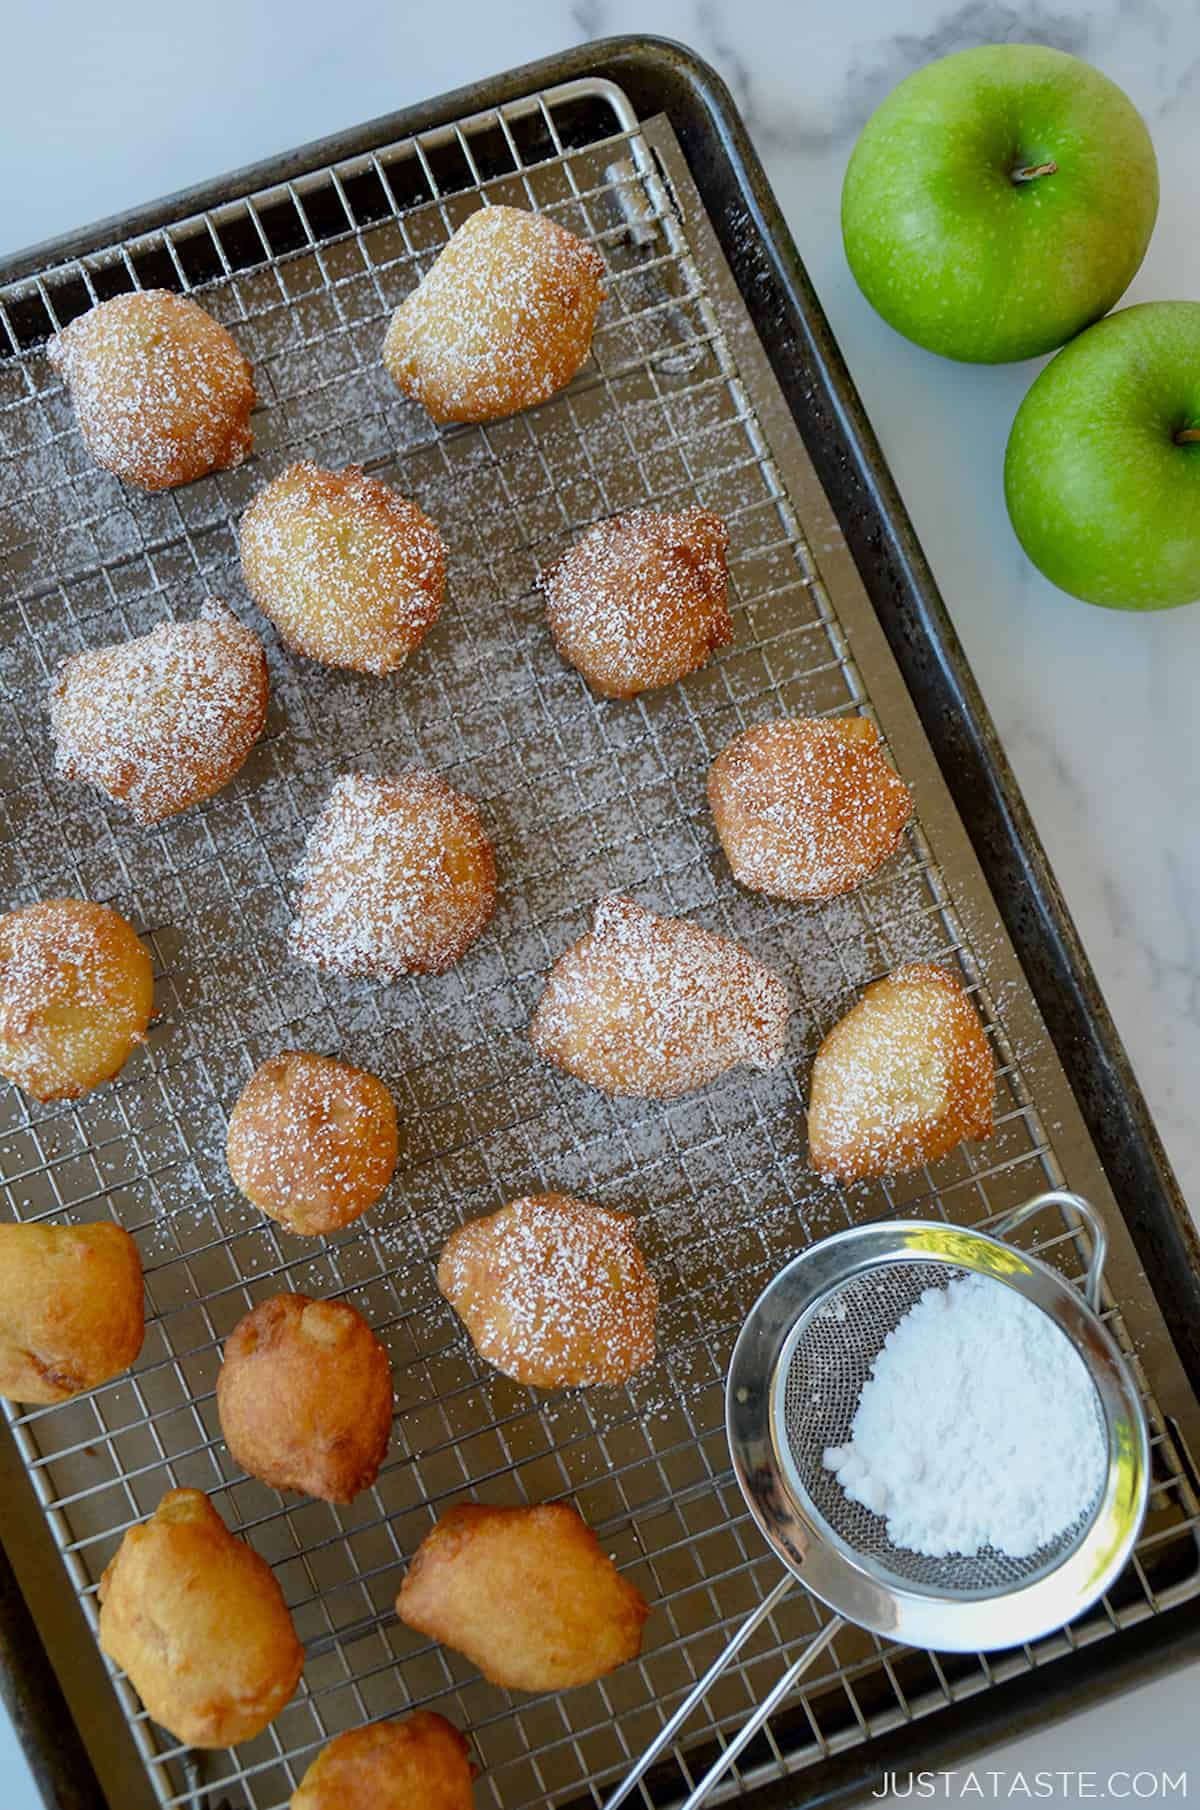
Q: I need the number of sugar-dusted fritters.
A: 12